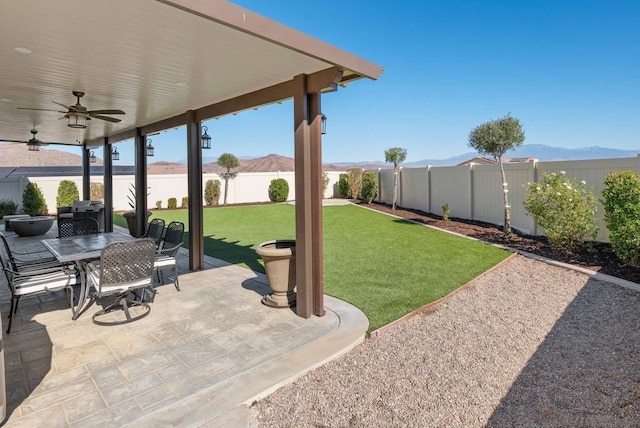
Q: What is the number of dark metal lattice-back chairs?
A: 6